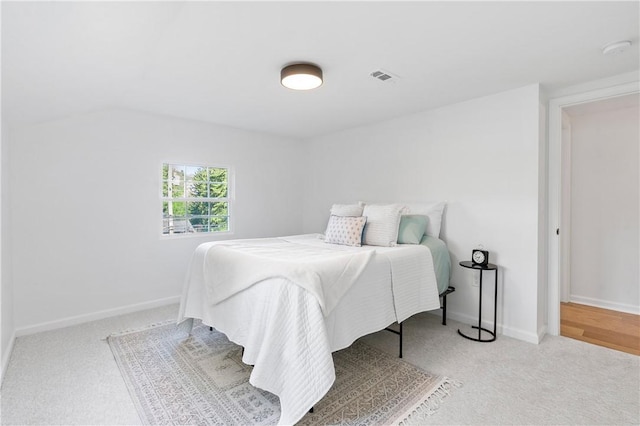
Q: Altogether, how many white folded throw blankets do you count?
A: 1